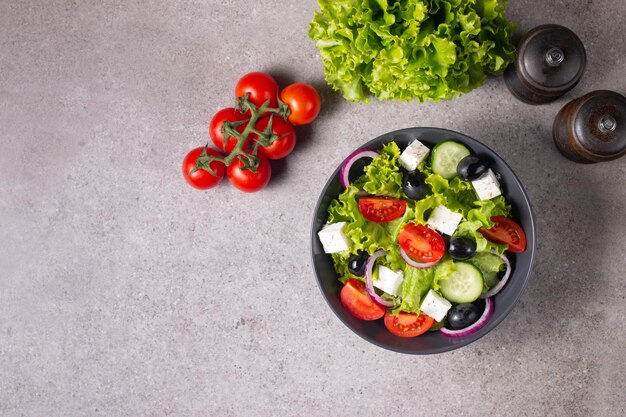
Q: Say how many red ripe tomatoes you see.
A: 6